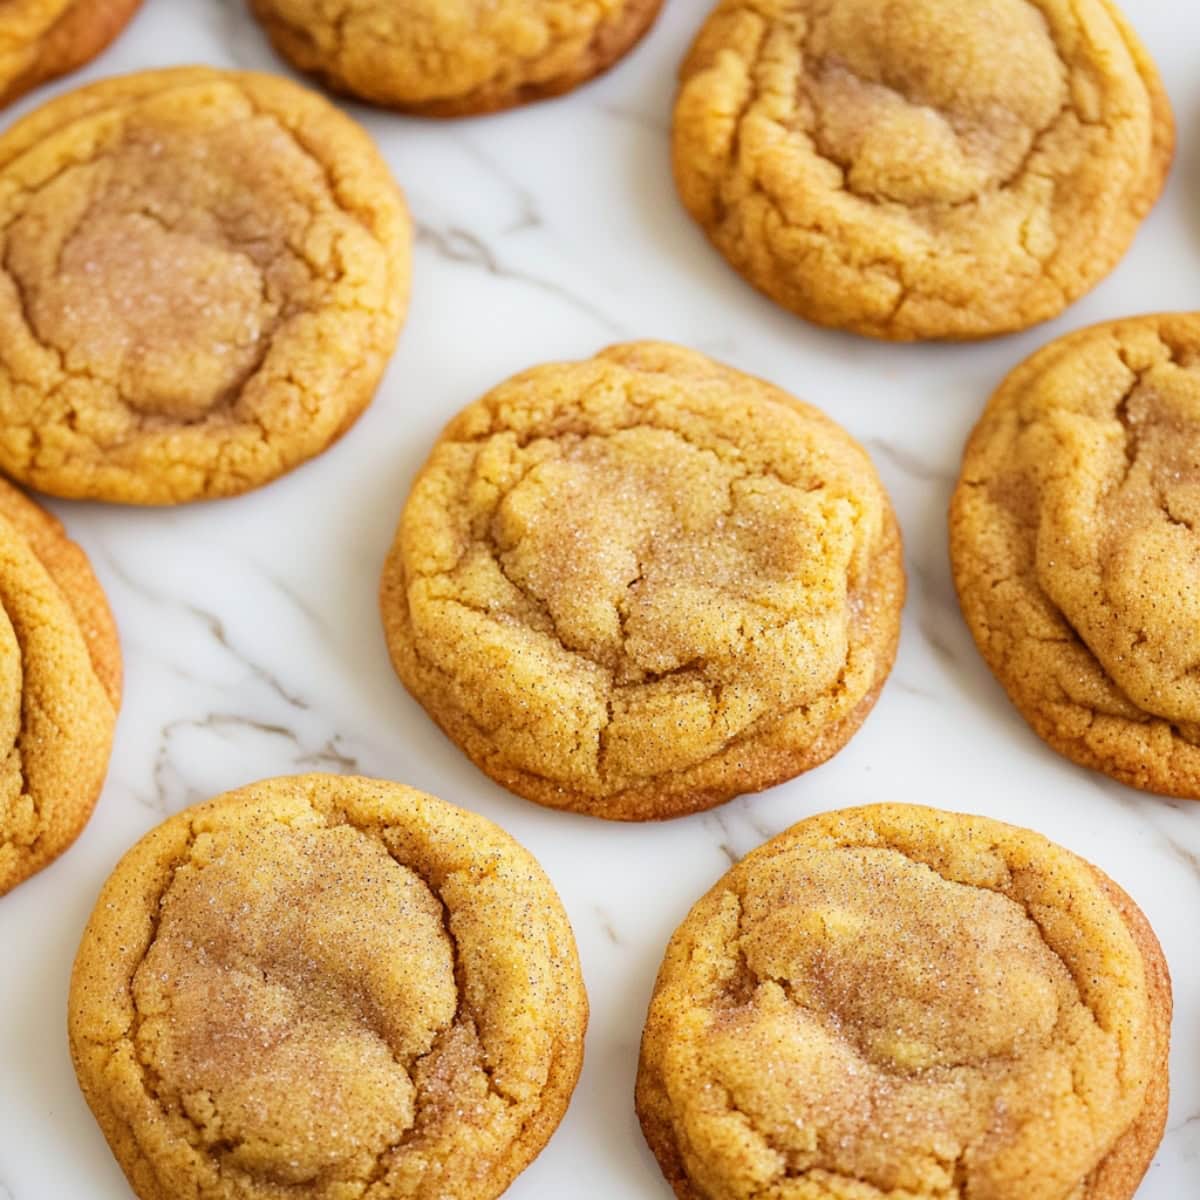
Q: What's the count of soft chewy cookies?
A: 9